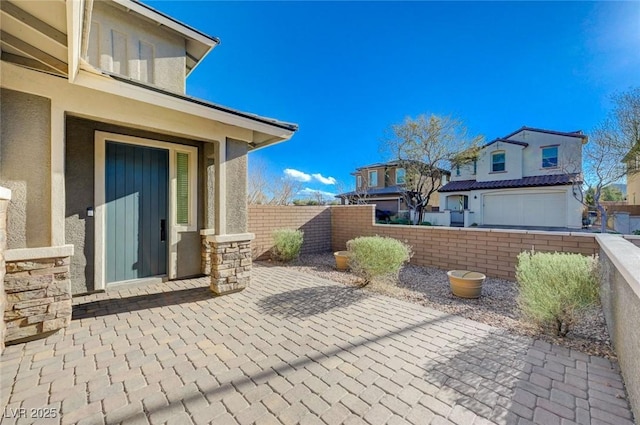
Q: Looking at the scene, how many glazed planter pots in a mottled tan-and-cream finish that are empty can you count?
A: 2